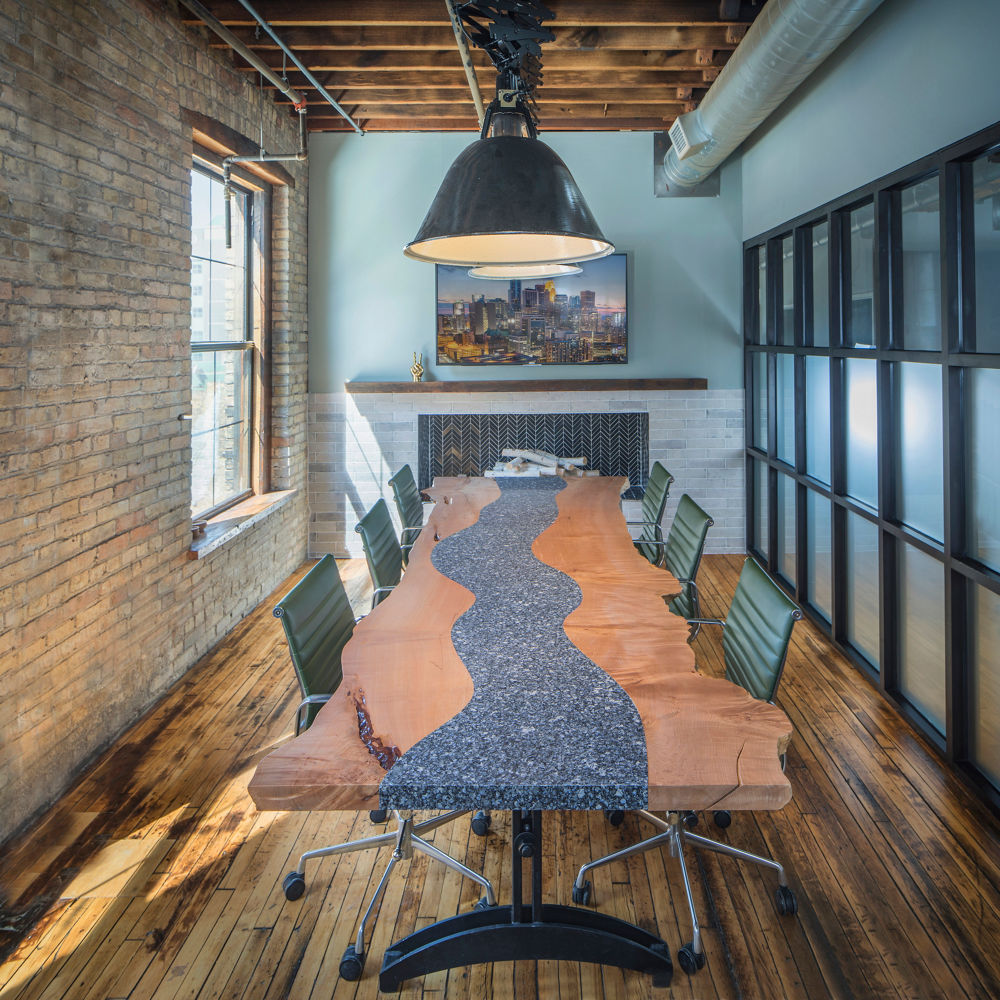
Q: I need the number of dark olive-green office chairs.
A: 6